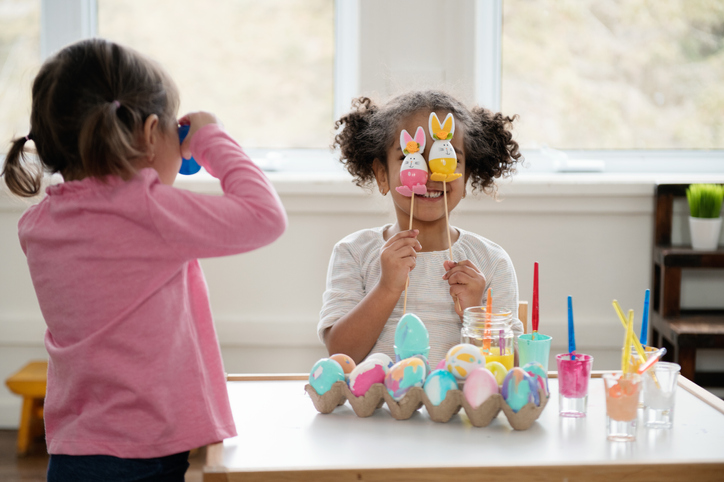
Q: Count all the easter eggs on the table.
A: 14